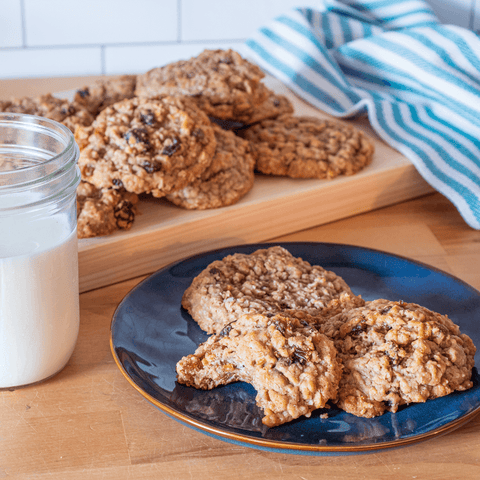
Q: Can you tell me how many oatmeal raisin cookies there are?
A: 11